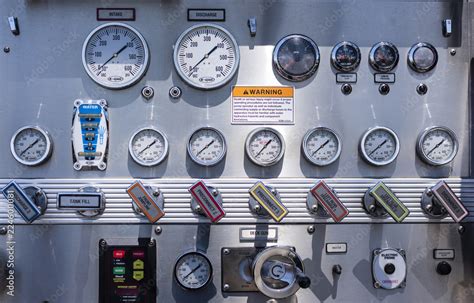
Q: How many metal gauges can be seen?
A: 14